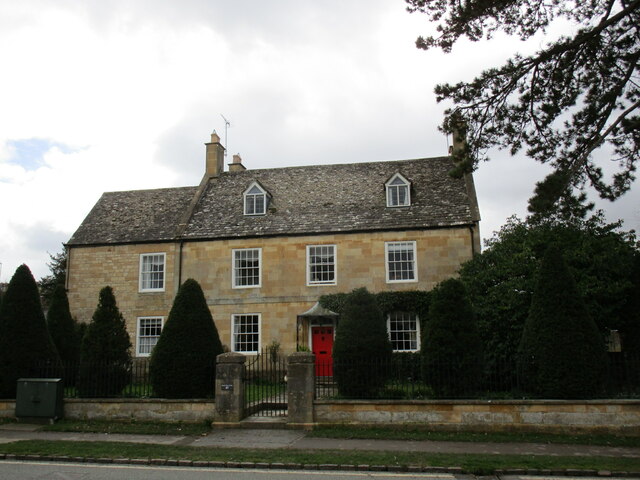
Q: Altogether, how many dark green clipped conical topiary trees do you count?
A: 7